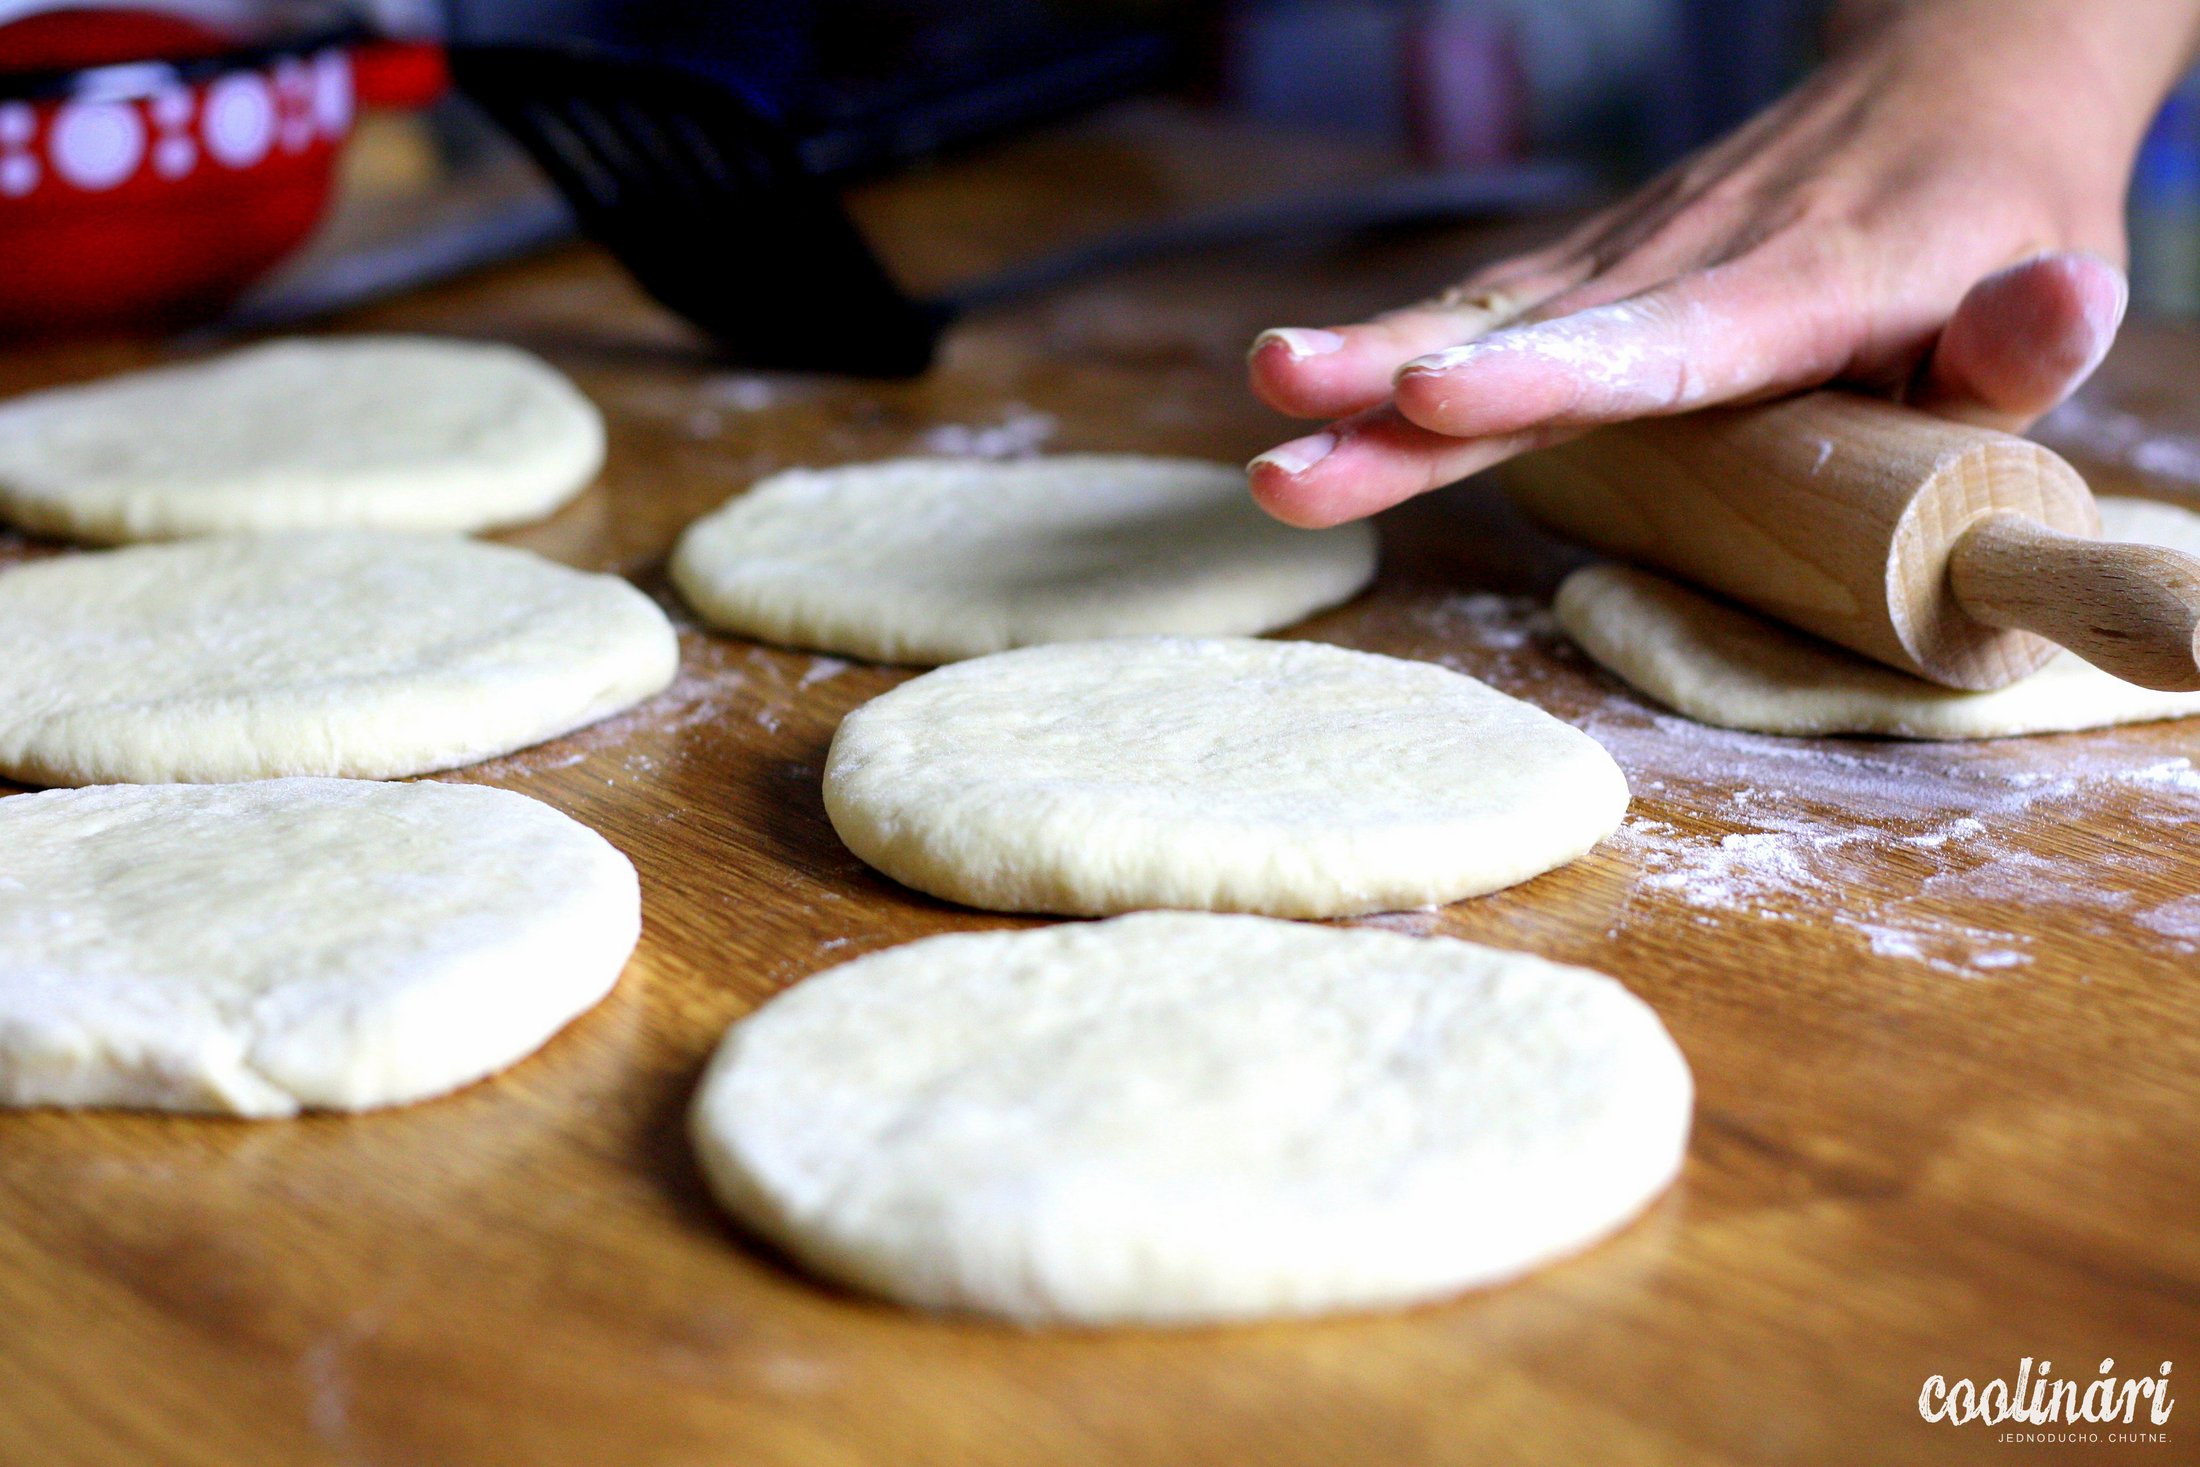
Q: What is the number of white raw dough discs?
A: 7